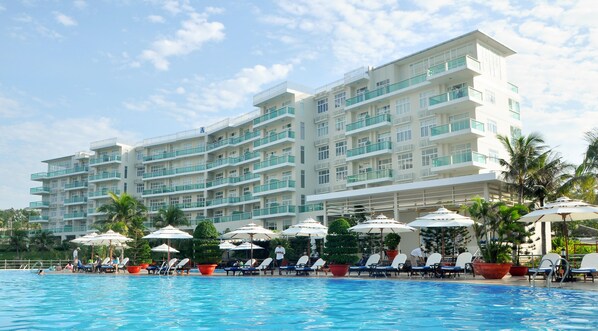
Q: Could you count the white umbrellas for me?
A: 12